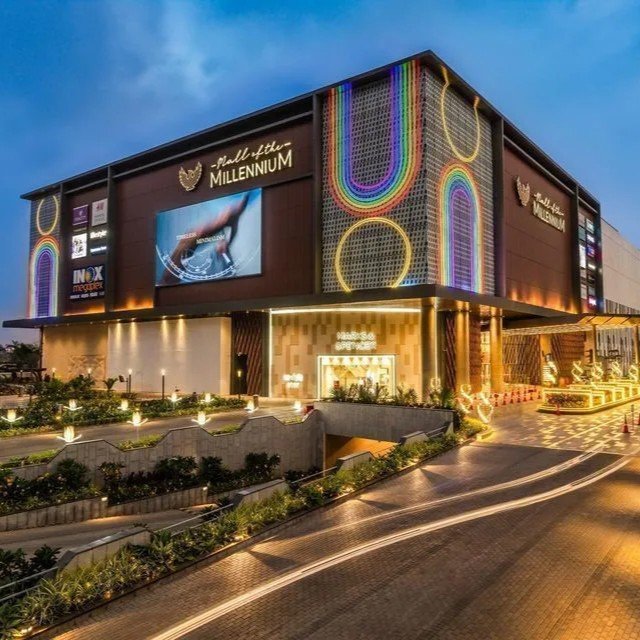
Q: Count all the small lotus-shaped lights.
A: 10